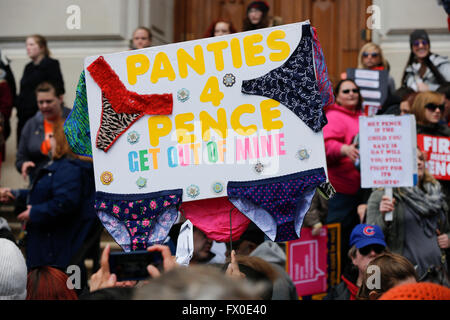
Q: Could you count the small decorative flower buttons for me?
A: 9